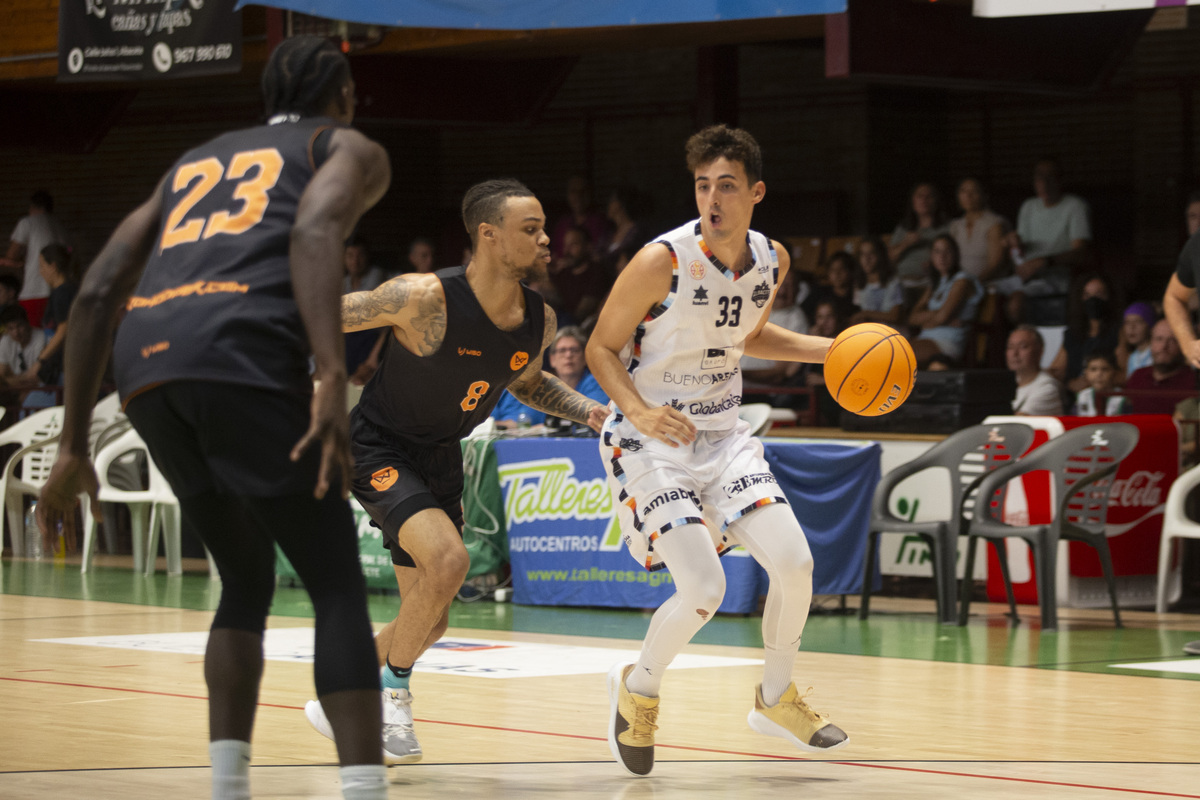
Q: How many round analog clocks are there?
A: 0